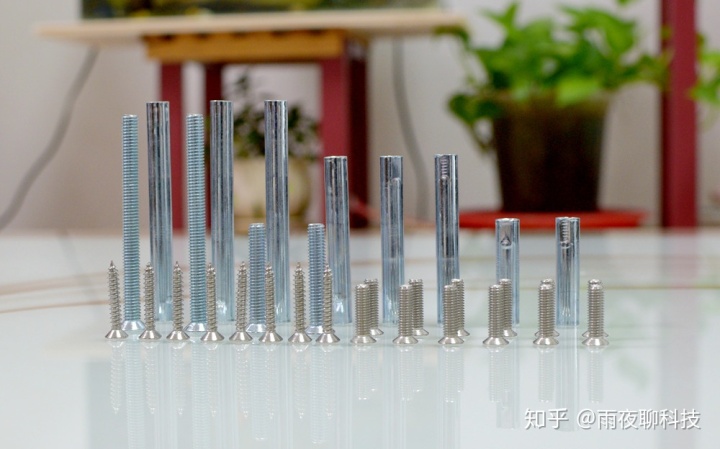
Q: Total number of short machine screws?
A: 12